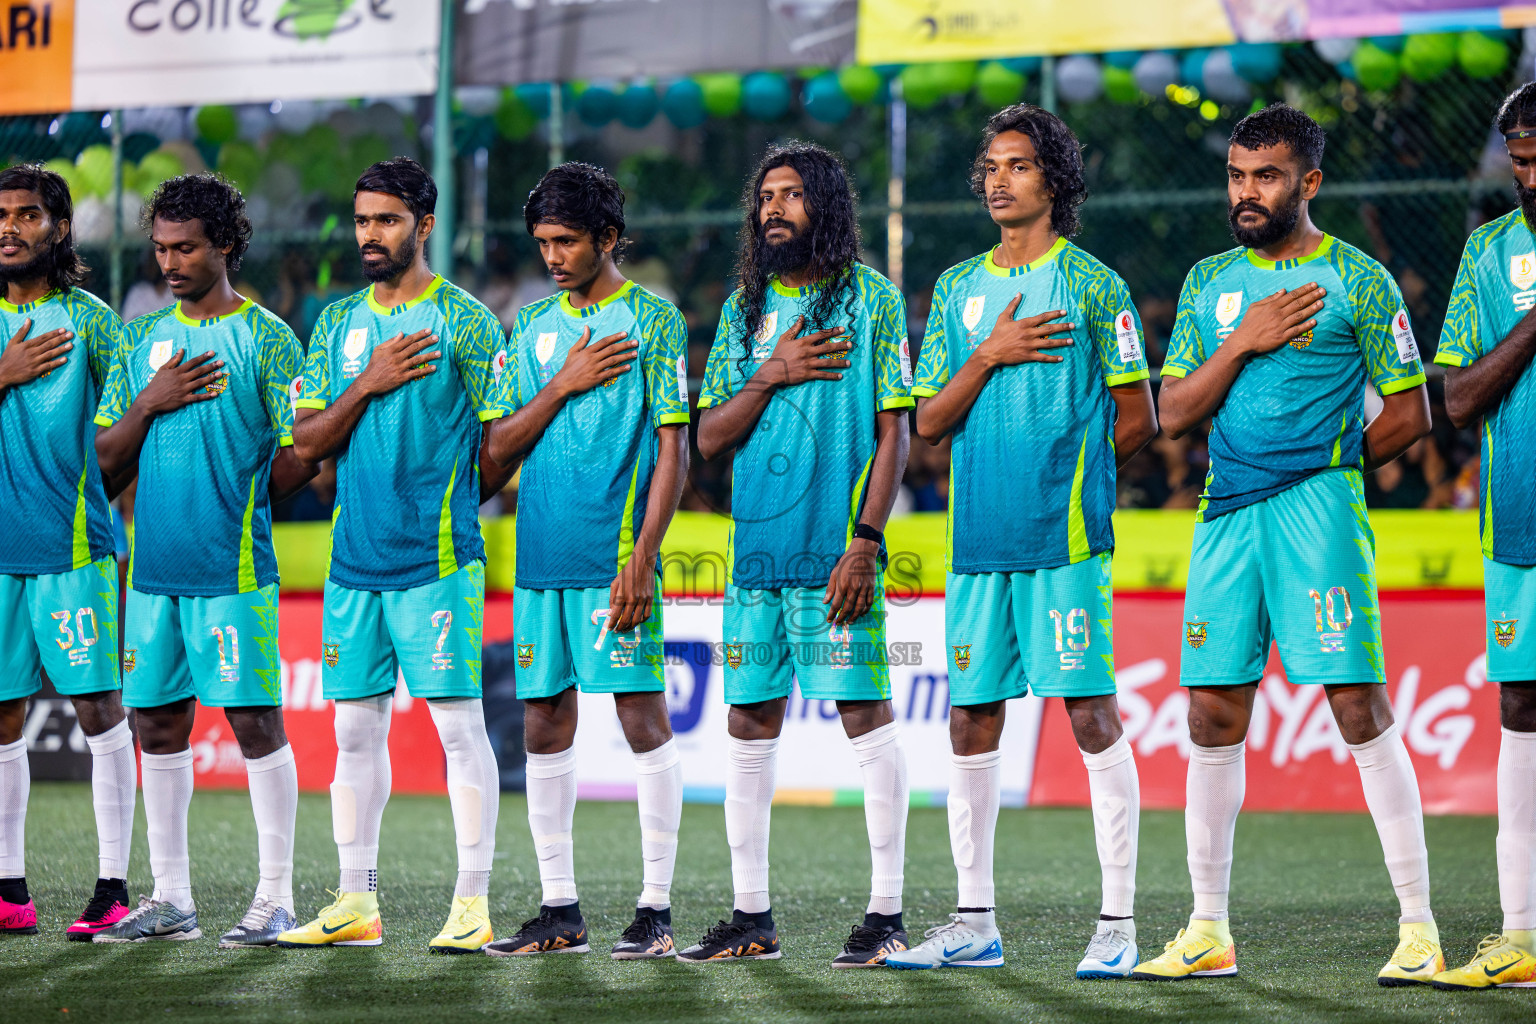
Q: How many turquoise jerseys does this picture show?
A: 8